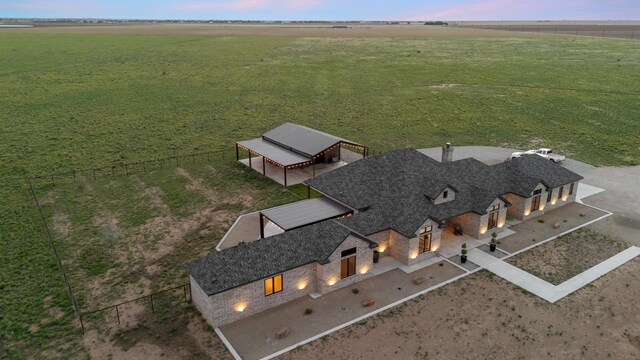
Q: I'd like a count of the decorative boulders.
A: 5